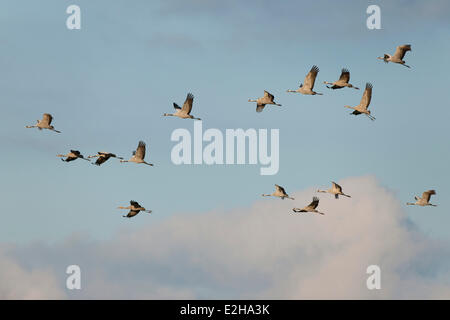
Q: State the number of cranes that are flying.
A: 15